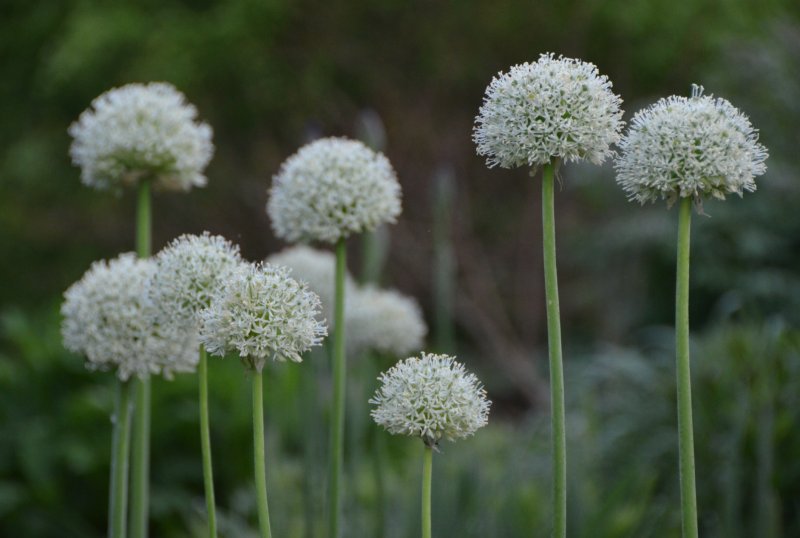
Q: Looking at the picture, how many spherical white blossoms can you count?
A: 10